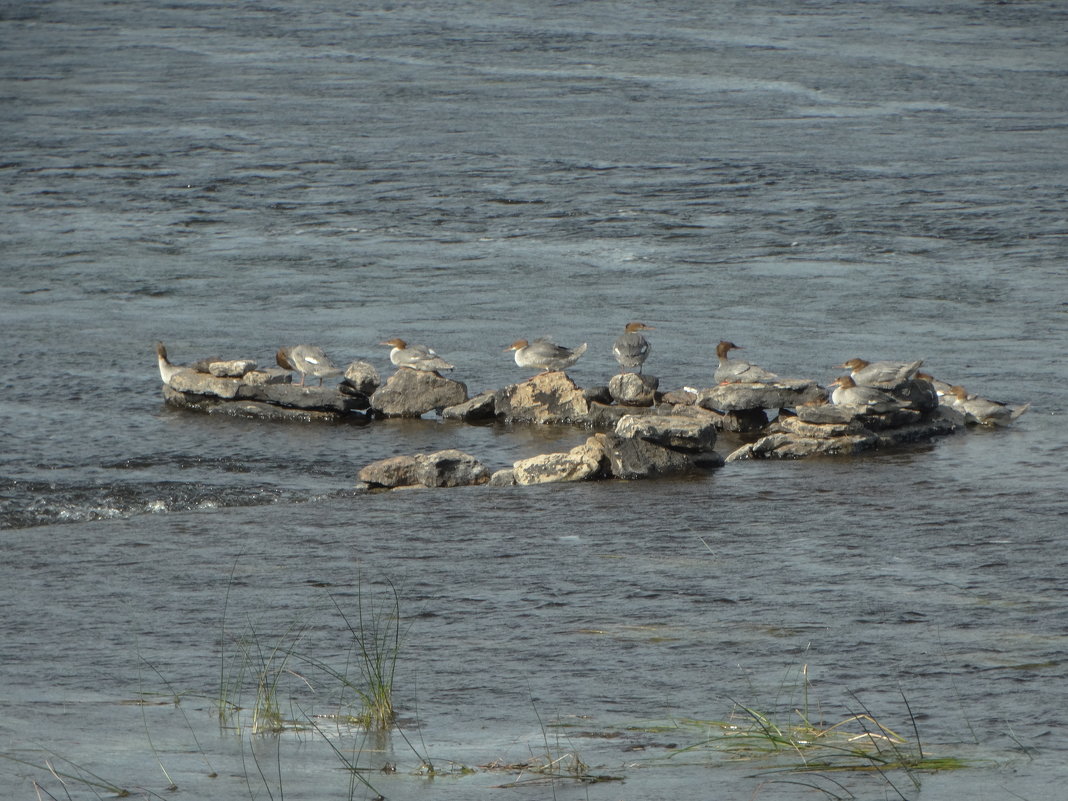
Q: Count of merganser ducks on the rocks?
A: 10